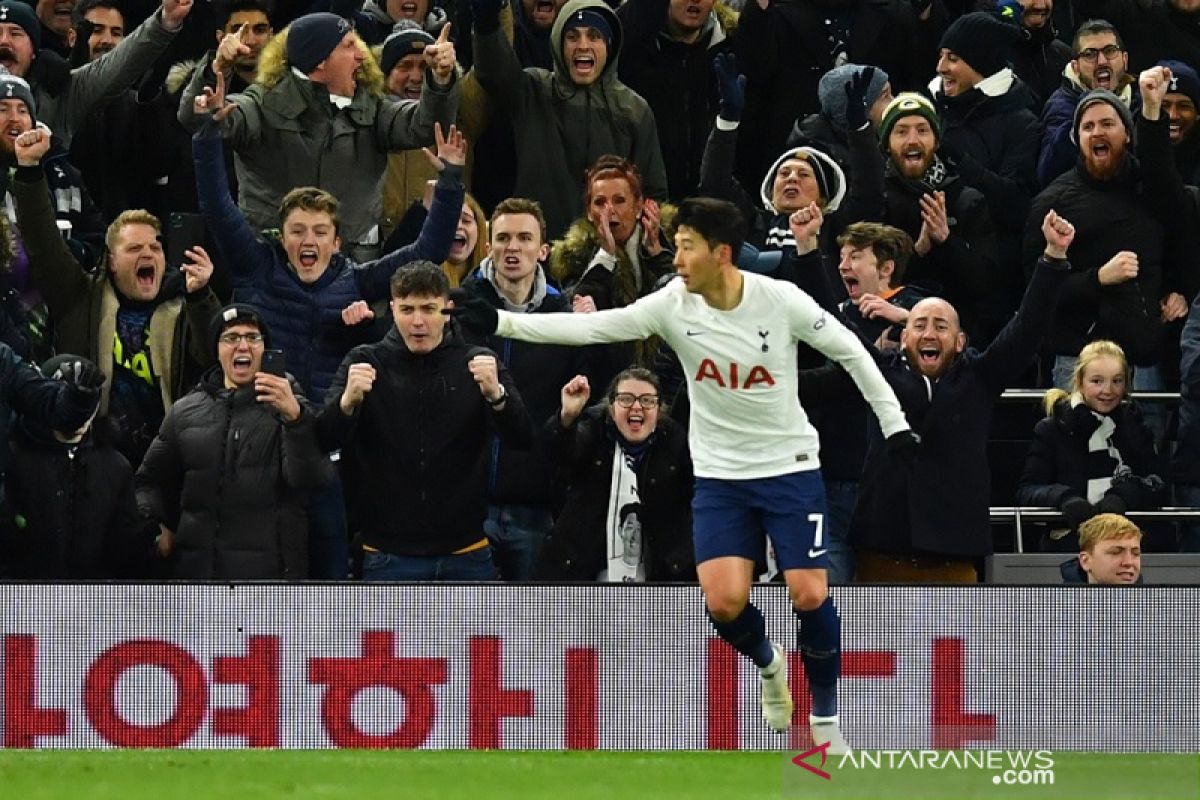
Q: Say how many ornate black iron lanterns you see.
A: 0